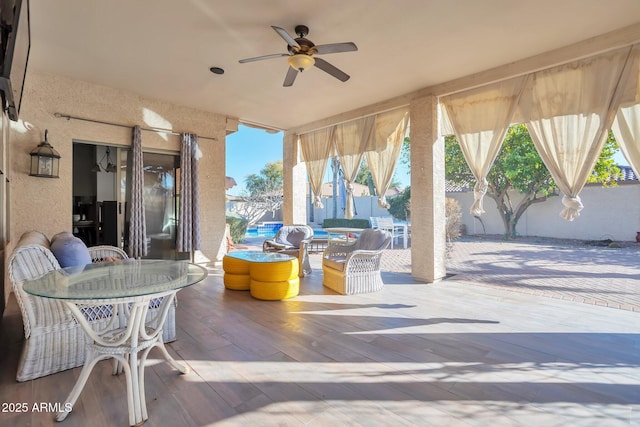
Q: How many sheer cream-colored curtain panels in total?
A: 6